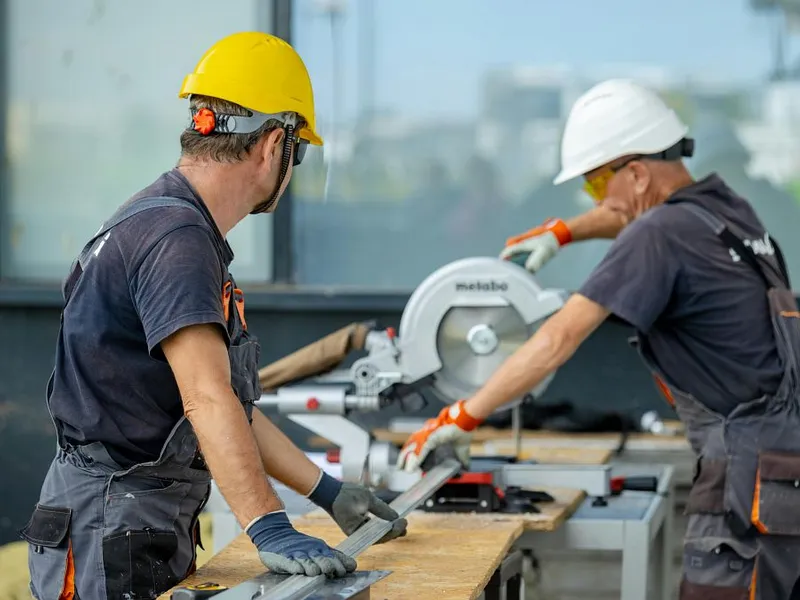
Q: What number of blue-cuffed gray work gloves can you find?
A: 2